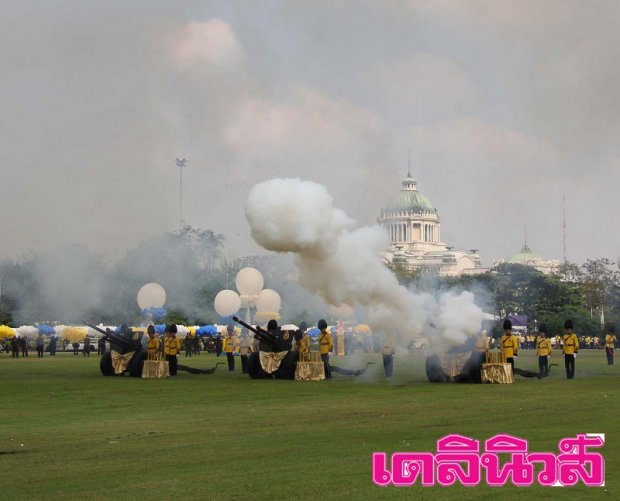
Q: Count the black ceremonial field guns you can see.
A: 3